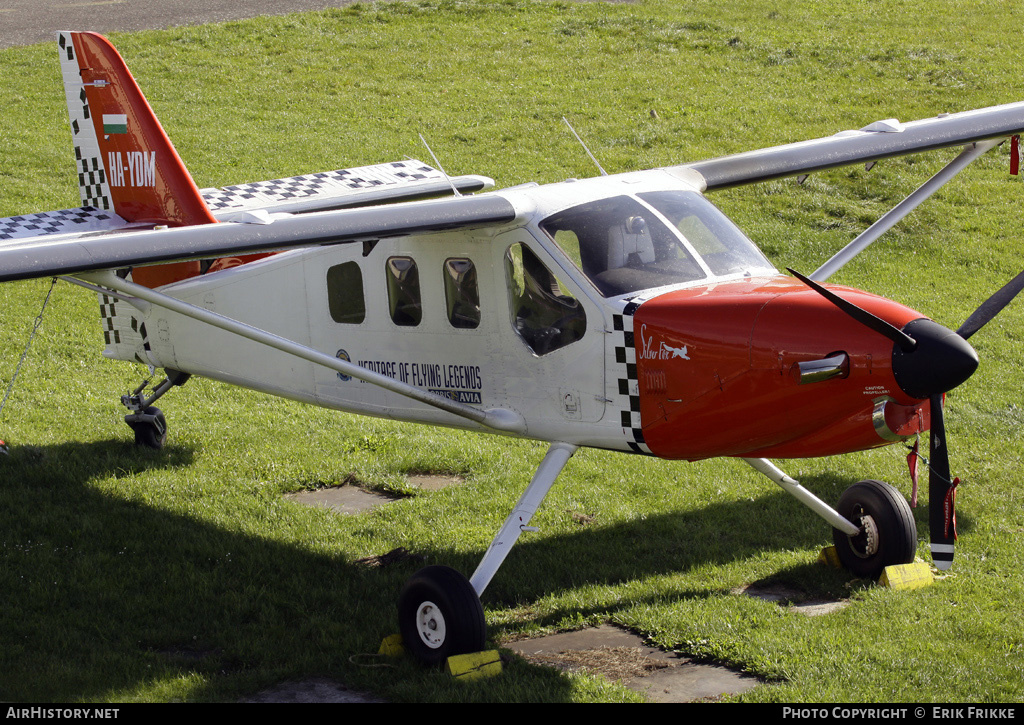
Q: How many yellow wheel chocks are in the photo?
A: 4